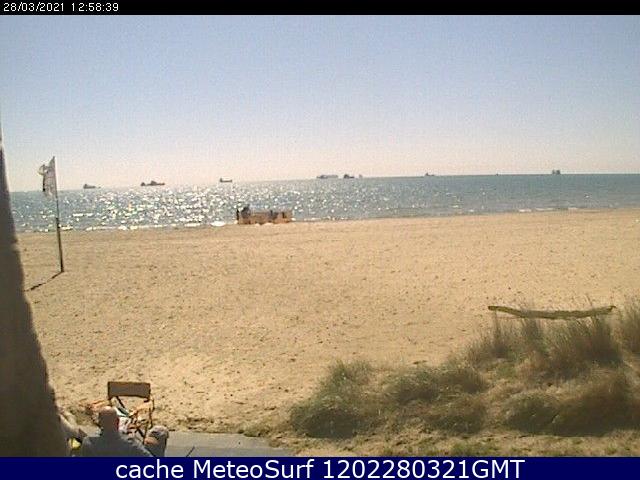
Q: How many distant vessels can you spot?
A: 7